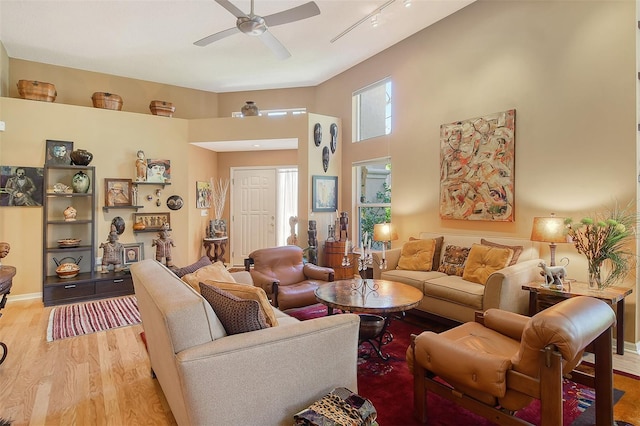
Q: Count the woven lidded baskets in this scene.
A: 3